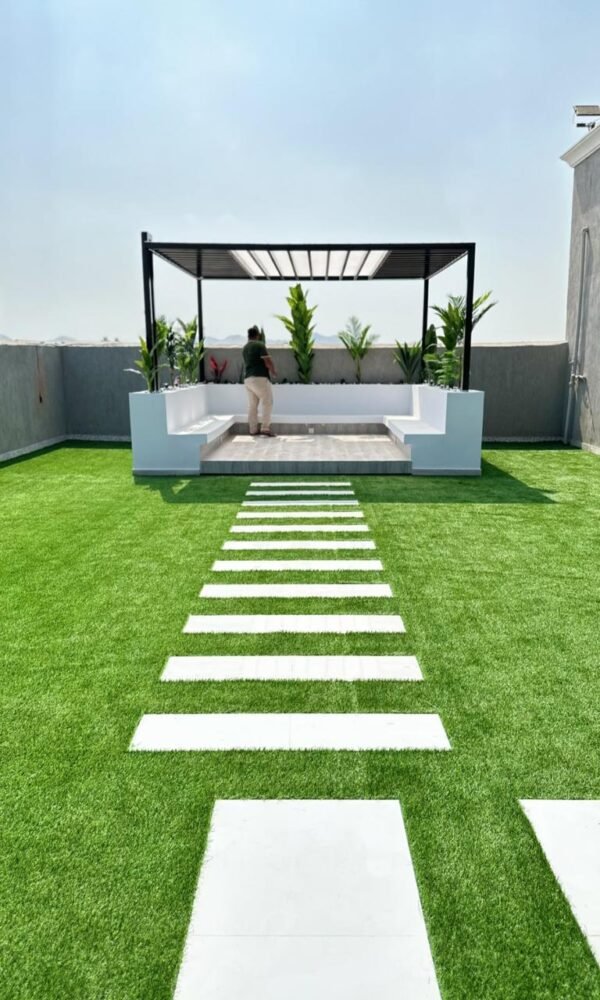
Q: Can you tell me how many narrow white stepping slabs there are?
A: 11